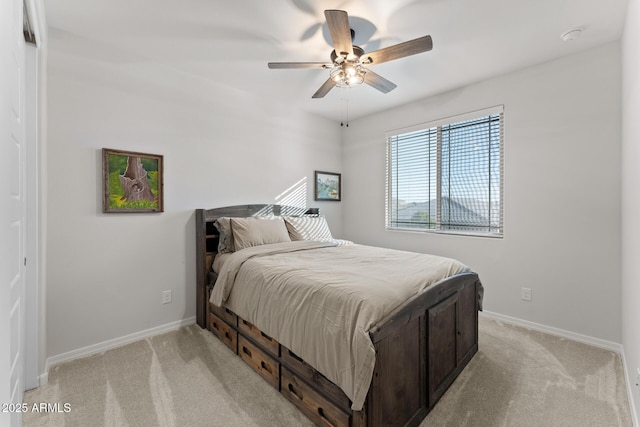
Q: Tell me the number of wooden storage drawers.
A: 6